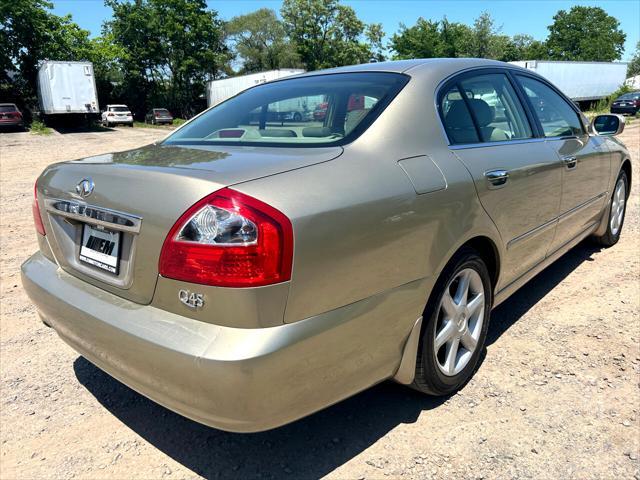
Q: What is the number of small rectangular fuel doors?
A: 1